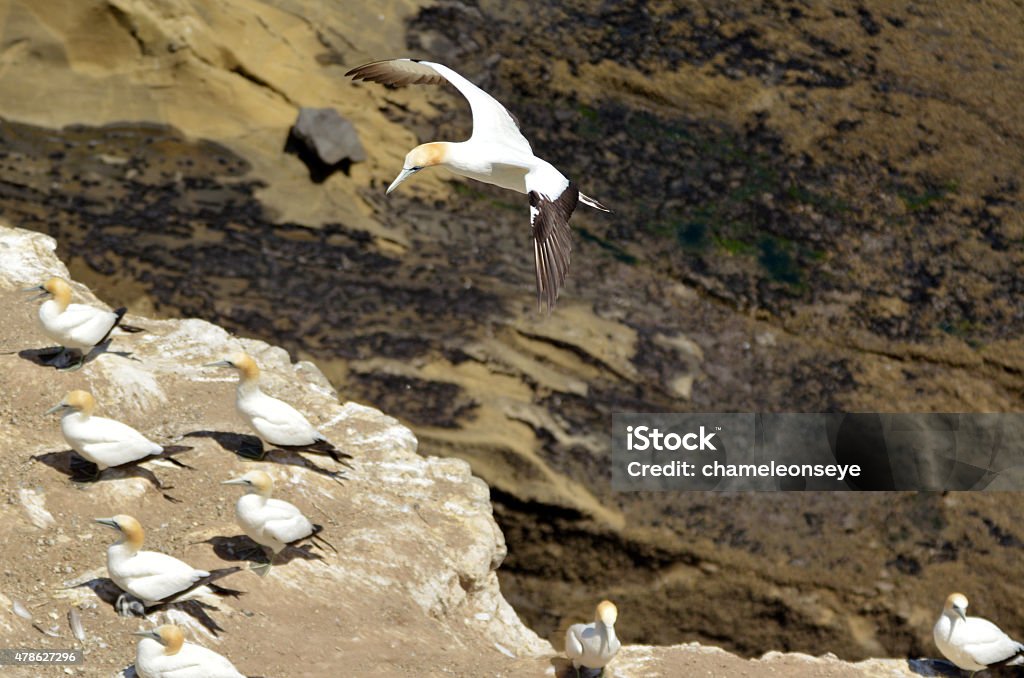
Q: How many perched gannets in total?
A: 8